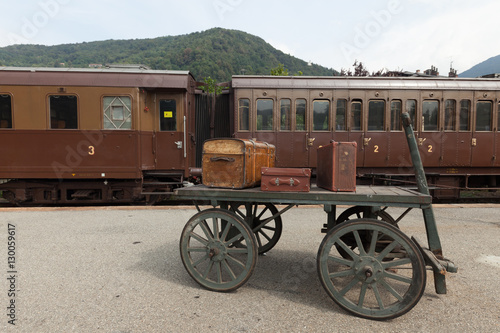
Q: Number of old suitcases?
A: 3